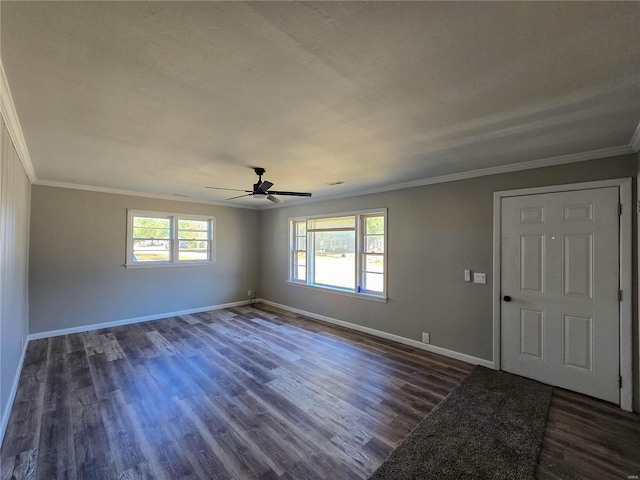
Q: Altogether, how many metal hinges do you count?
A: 3